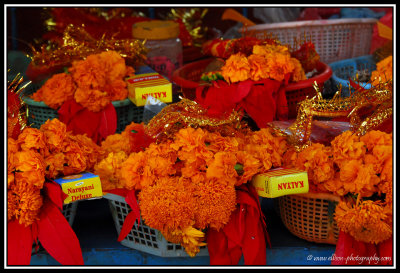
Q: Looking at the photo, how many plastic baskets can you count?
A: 7